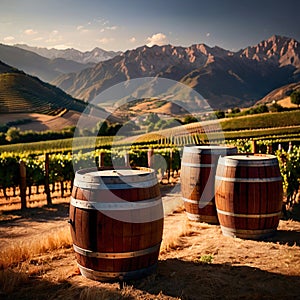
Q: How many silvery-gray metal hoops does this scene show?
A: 12